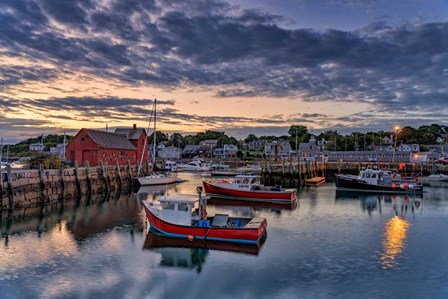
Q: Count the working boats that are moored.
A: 3